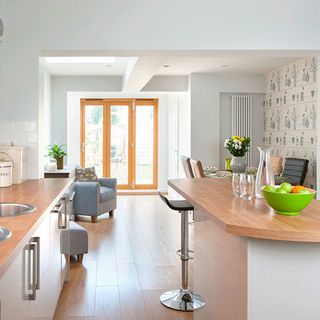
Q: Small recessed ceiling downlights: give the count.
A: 3